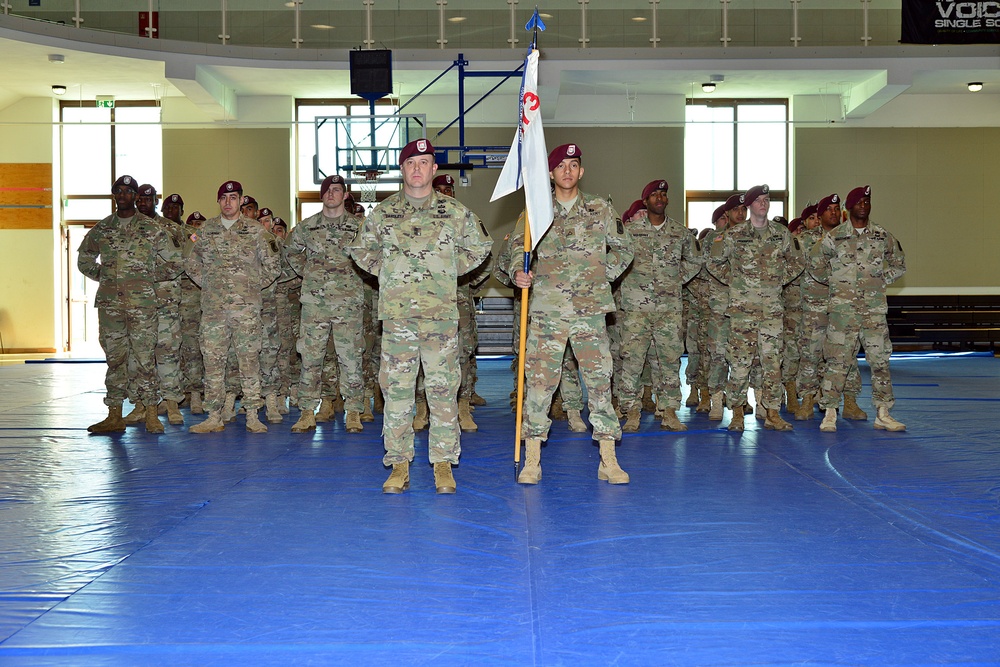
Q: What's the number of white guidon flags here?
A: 1